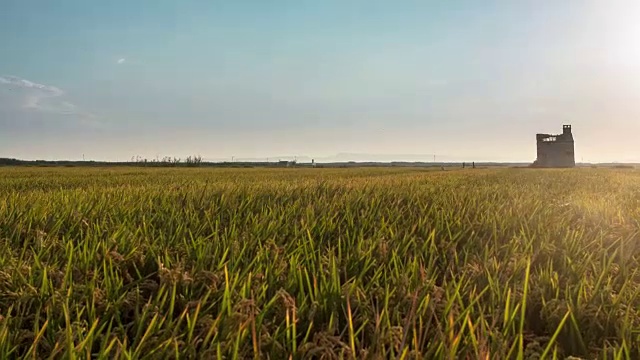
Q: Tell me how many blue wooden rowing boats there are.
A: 0